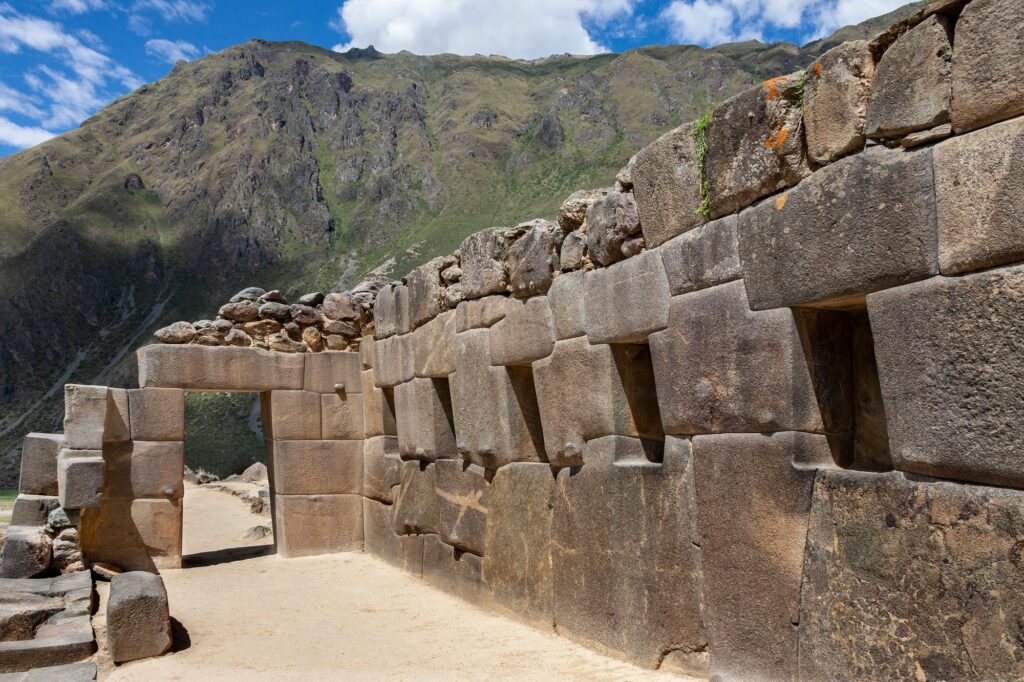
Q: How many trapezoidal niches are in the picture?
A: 5